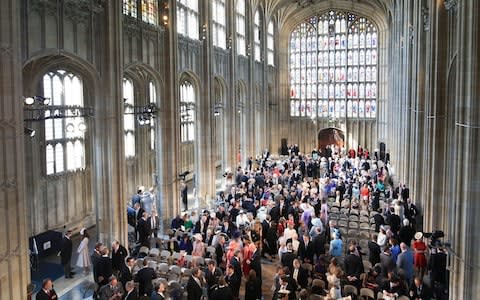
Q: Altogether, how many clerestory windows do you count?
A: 6